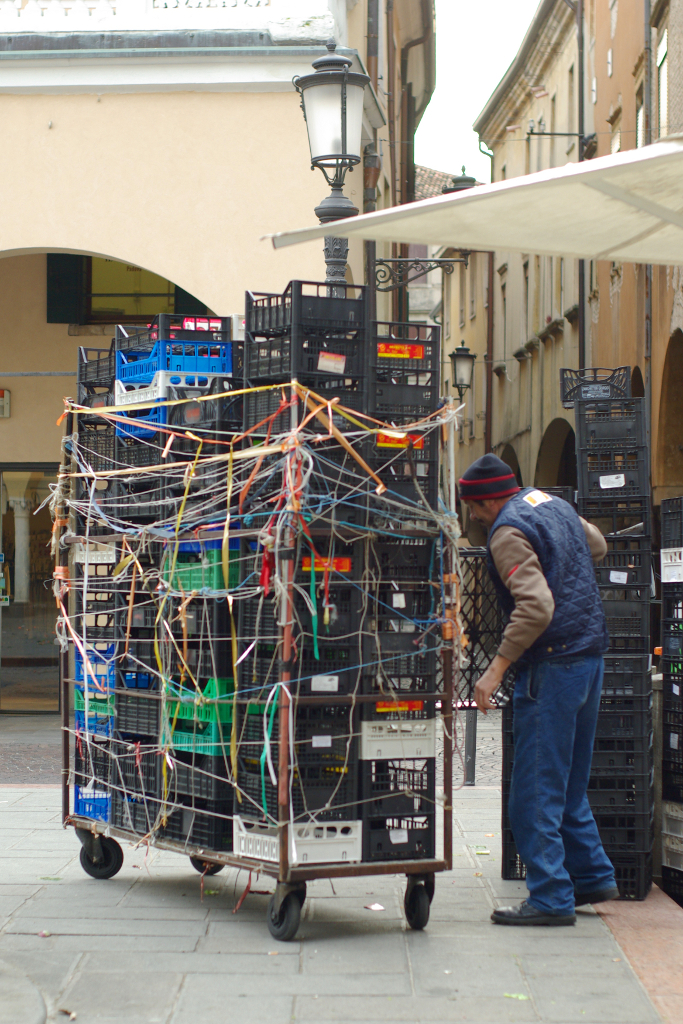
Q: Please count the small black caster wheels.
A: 4